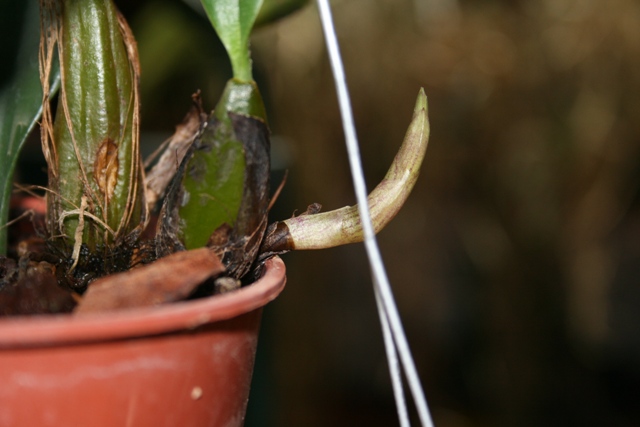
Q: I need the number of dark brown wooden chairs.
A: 0